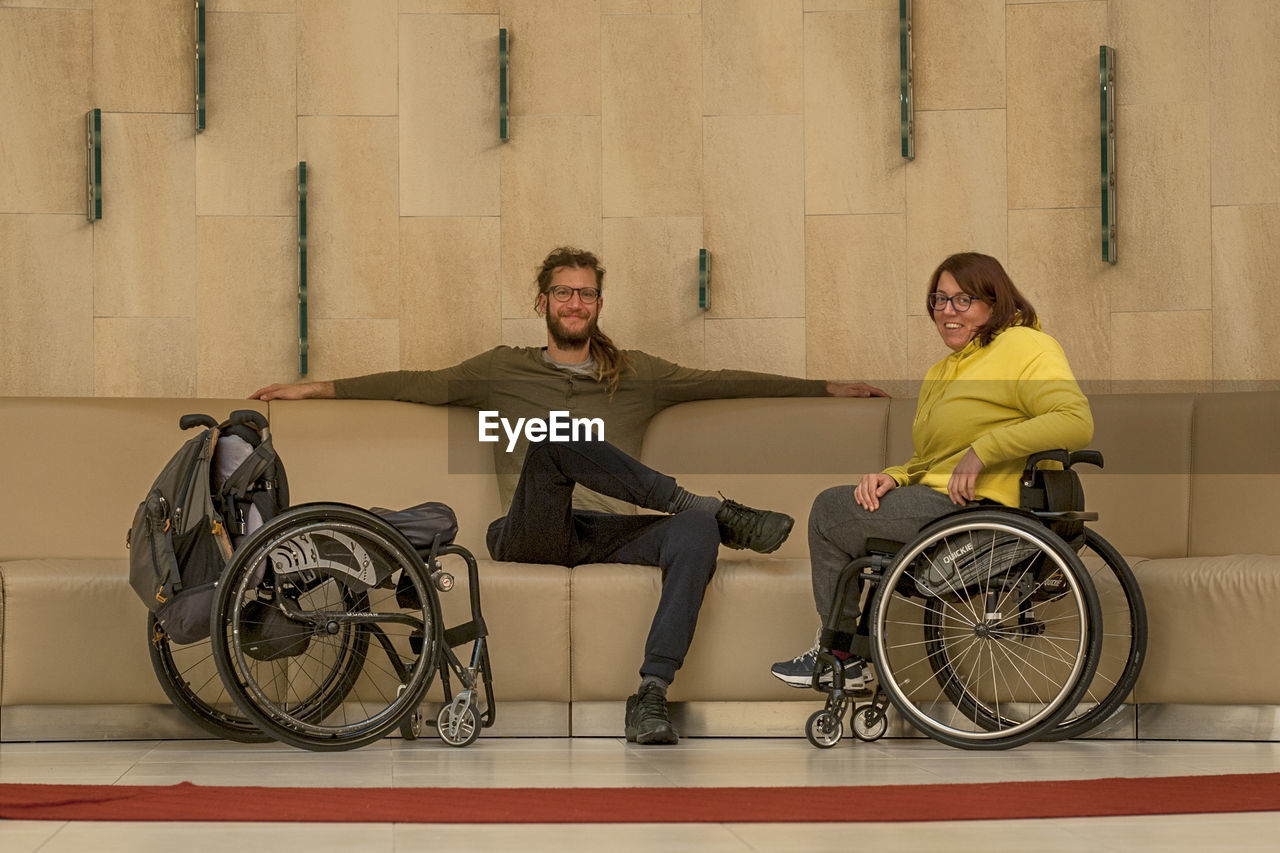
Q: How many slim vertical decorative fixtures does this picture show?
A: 7